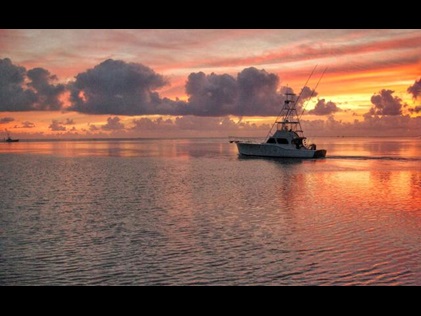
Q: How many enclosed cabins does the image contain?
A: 1